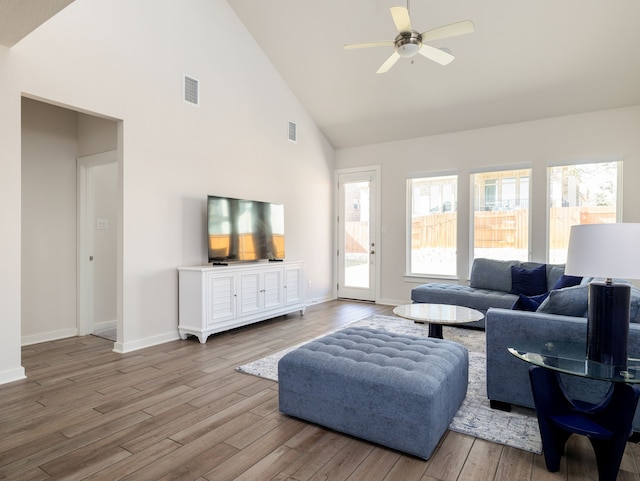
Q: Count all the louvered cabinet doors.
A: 4